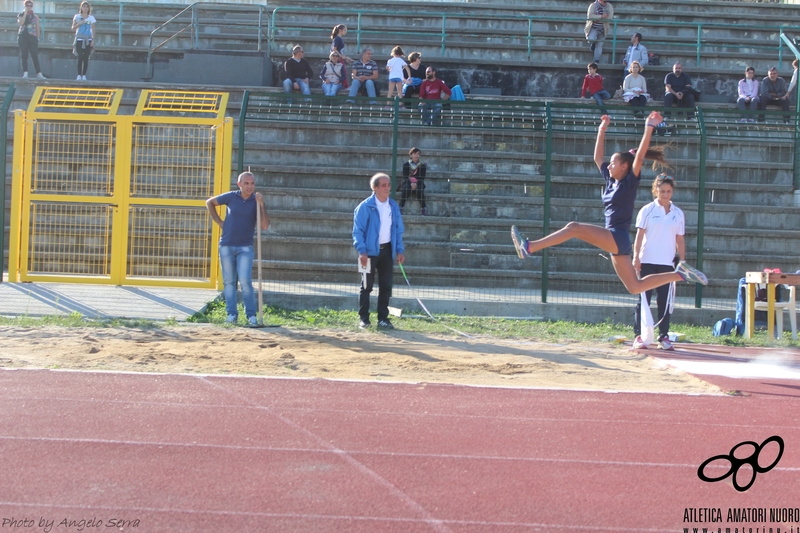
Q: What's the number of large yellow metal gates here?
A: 2